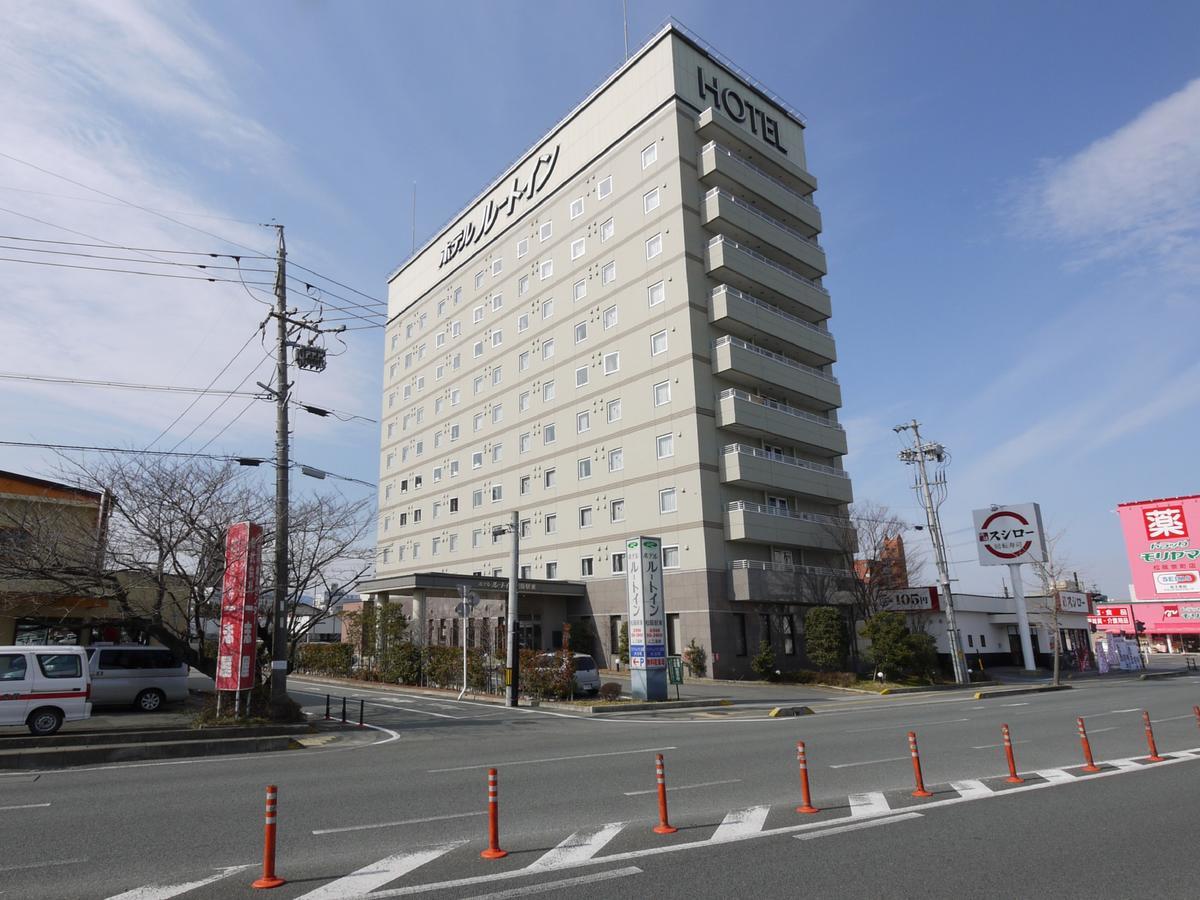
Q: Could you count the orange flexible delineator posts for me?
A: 9